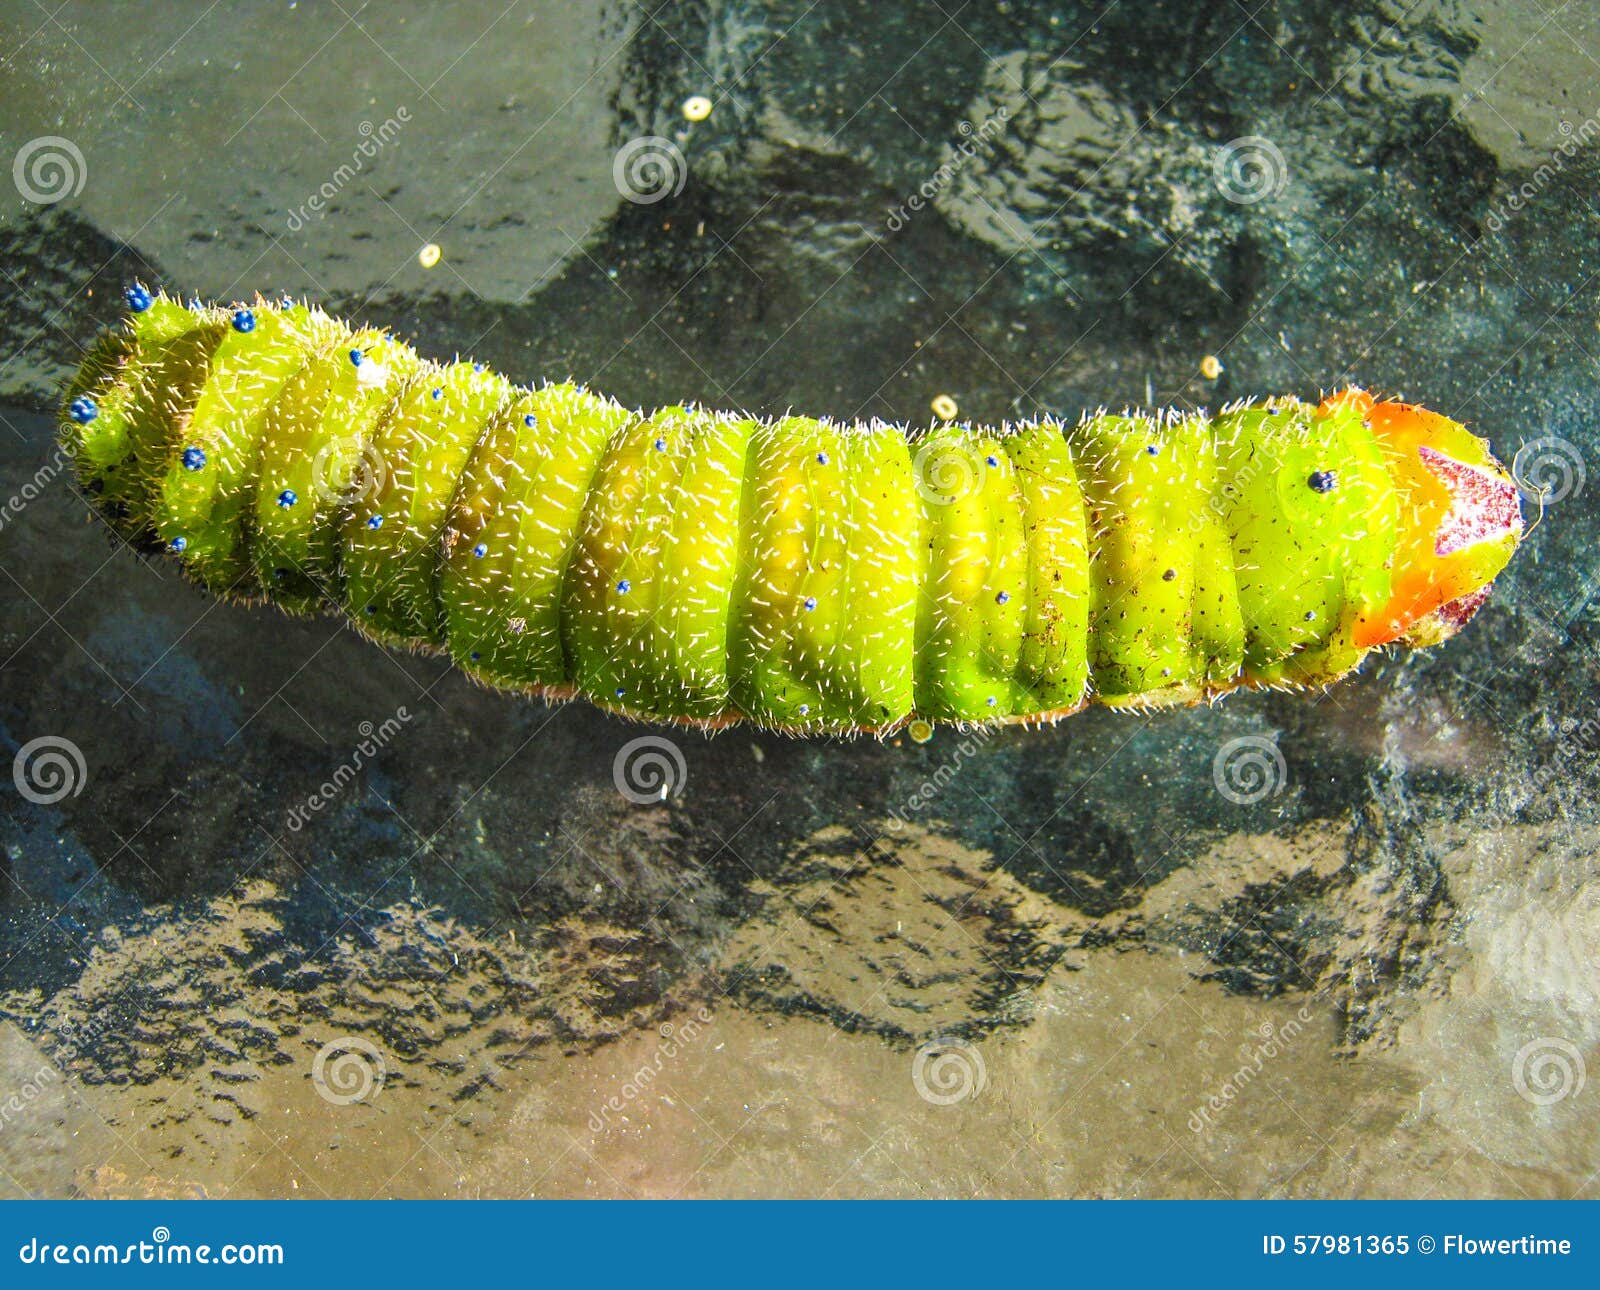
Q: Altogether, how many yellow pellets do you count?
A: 5